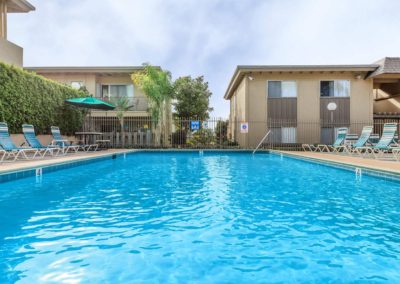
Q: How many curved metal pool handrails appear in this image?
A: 1